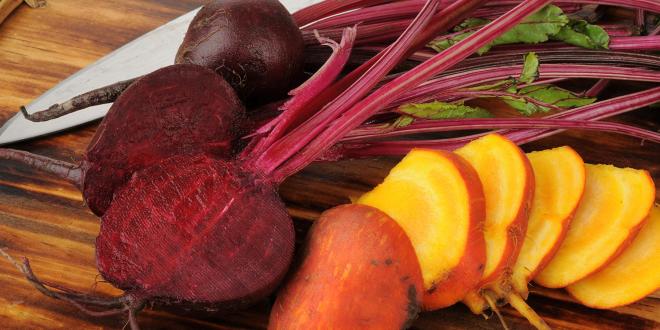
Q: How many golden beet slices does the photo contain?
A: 5